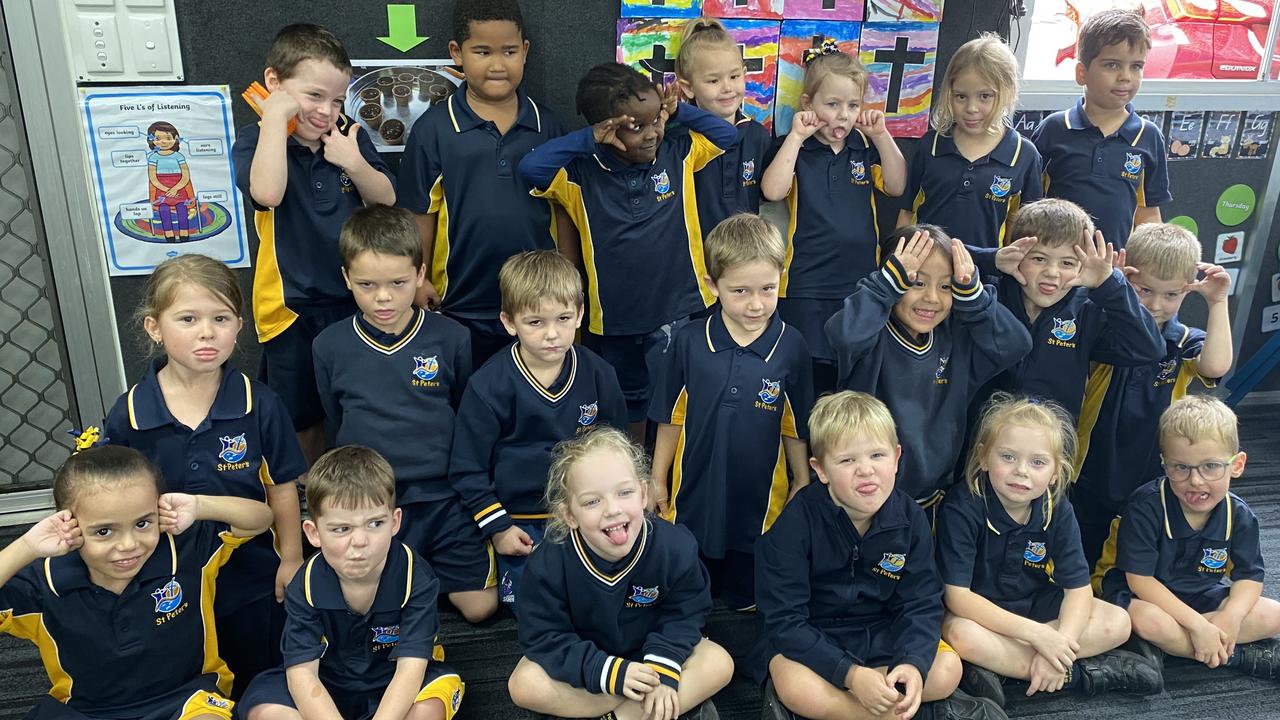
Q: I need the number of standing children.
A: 7